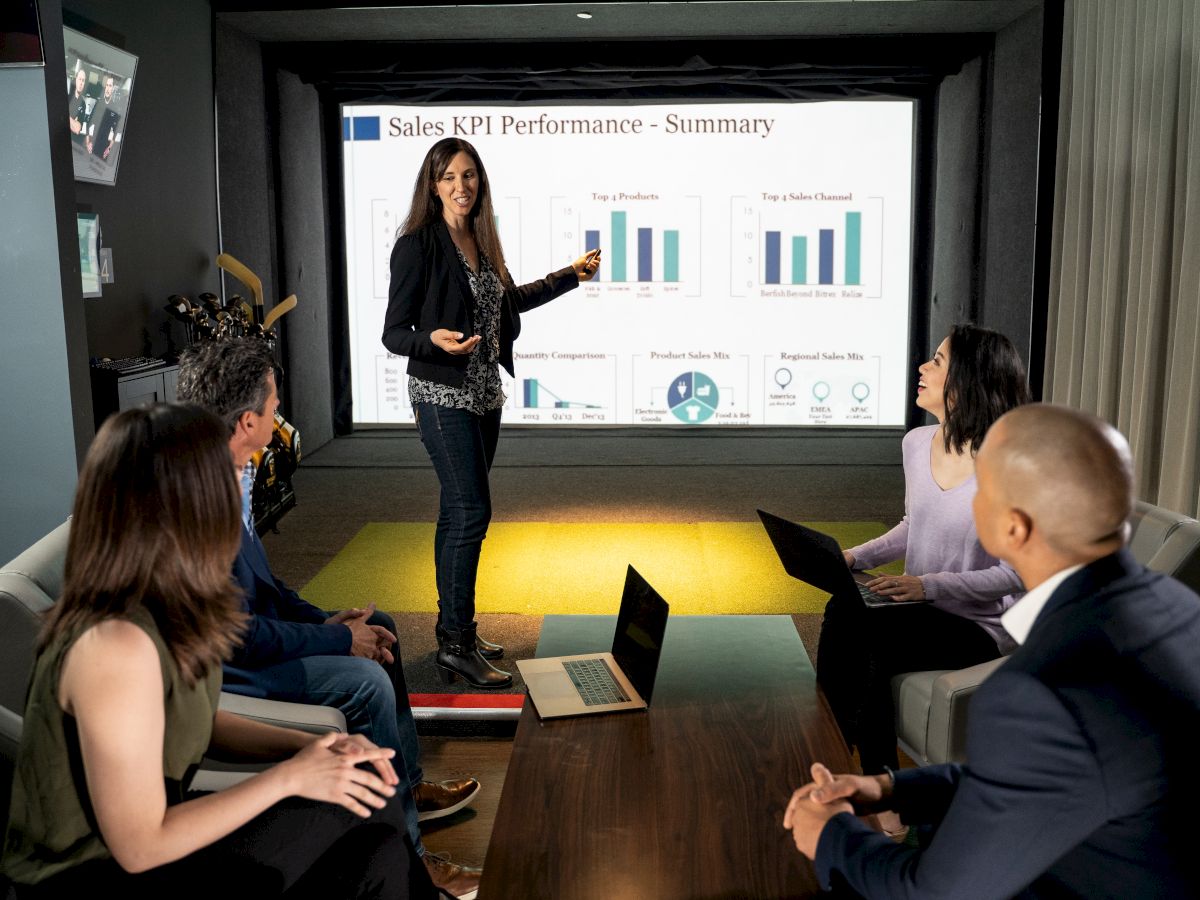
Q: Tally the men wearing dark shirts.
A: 2